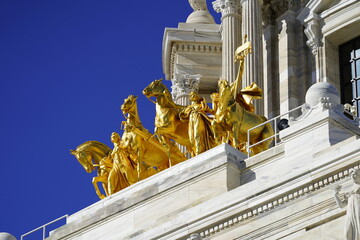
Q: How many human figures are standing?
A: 2